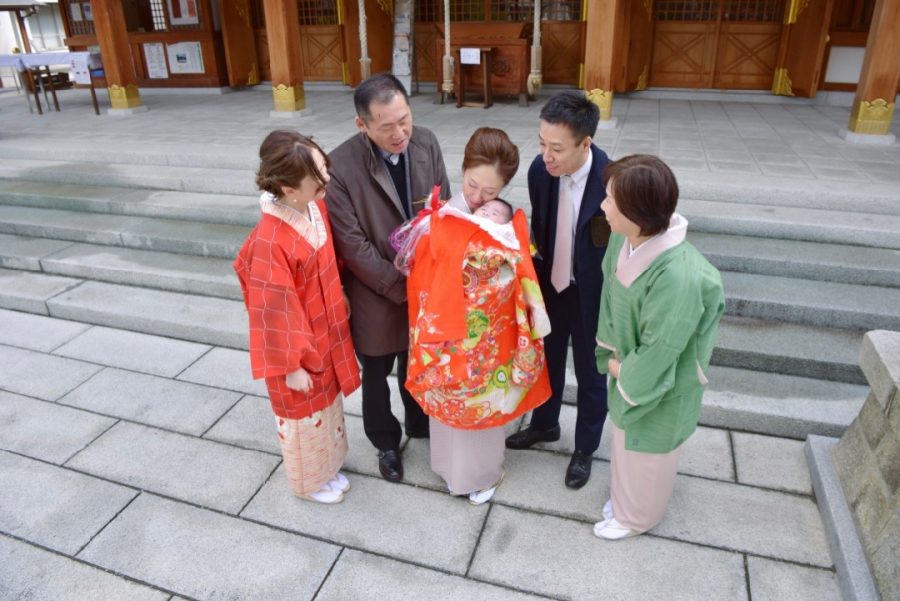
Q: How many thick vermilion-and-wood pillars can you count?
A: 4